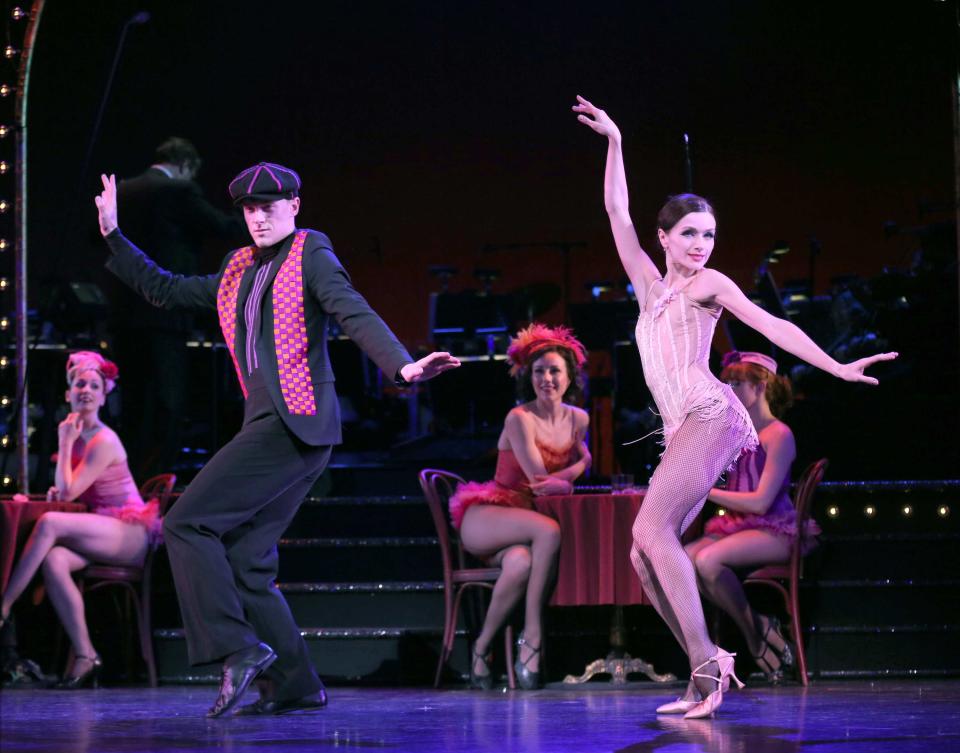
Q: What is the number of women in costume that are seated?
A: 3